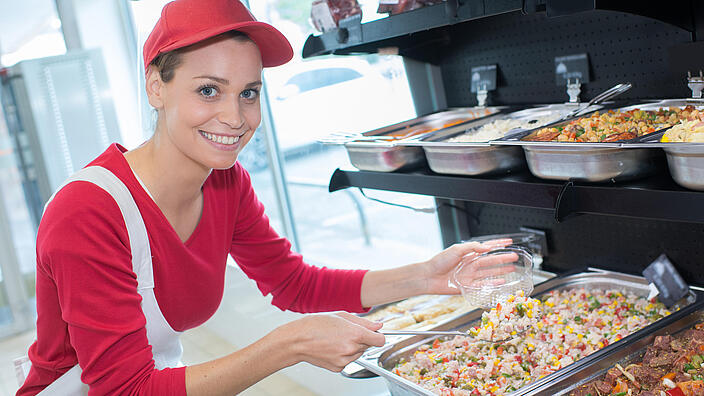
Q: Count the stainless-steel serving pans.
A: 7